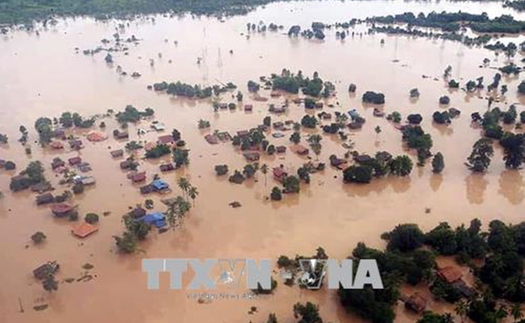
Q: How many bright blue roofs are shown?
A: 2